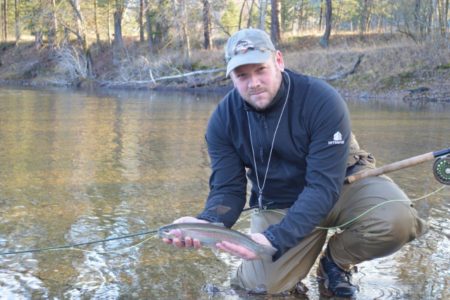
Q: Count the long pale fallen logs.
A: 1